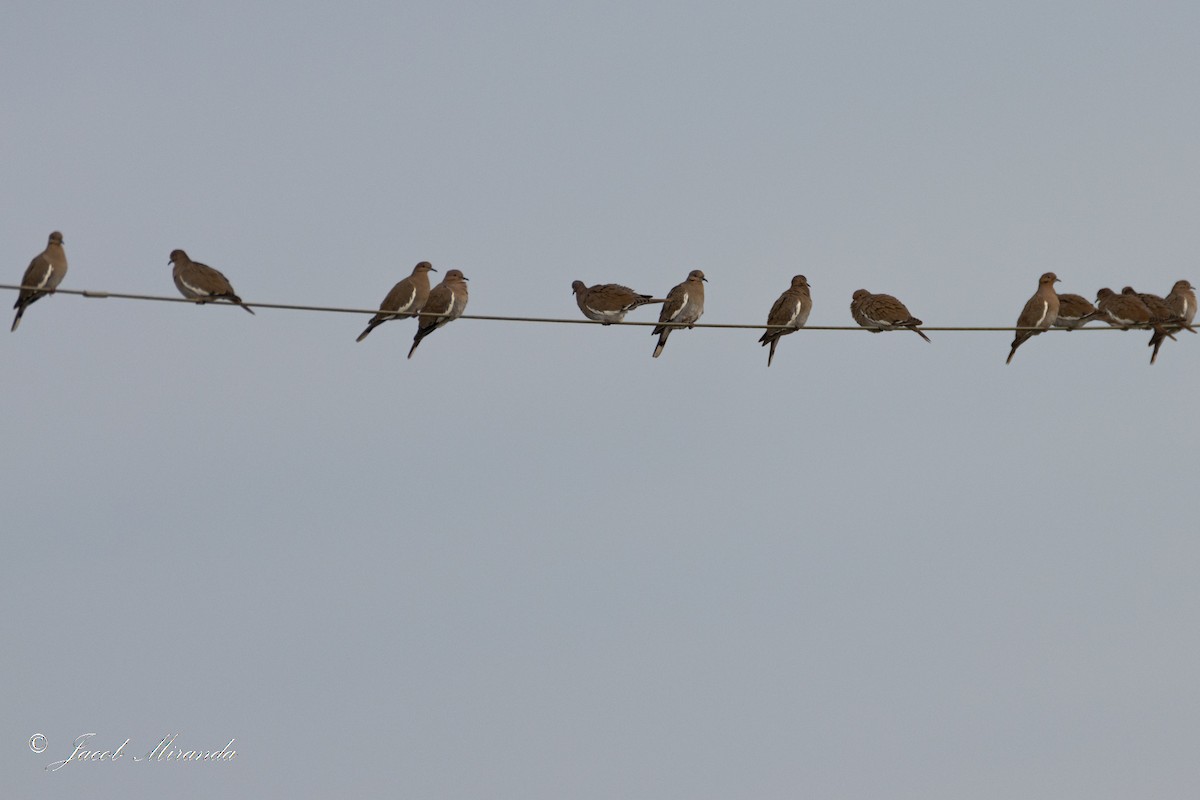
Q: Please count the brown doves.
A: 13